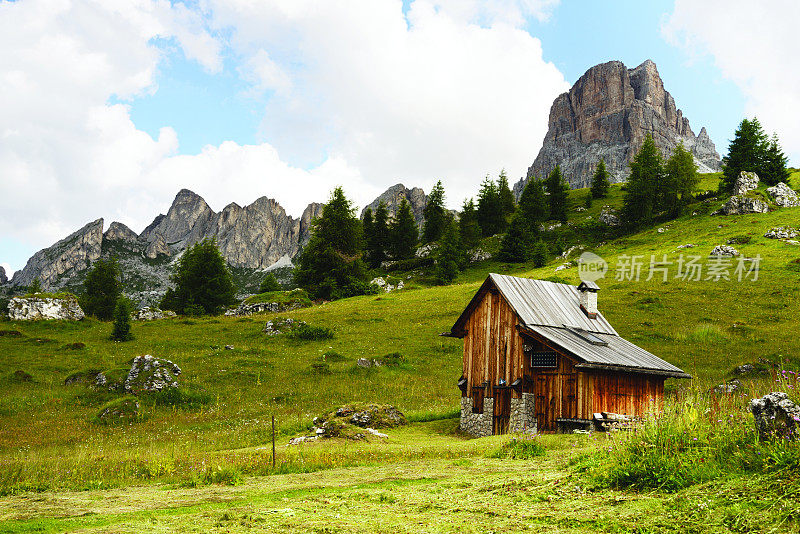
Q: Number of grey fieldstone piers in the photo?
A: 2